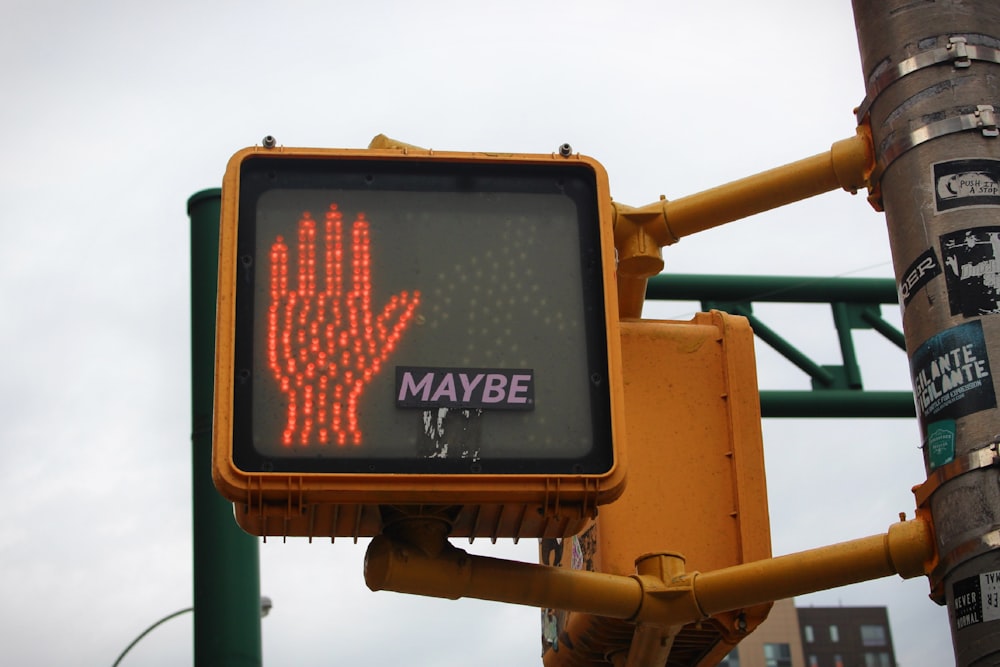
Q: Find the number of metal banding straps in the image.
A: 4